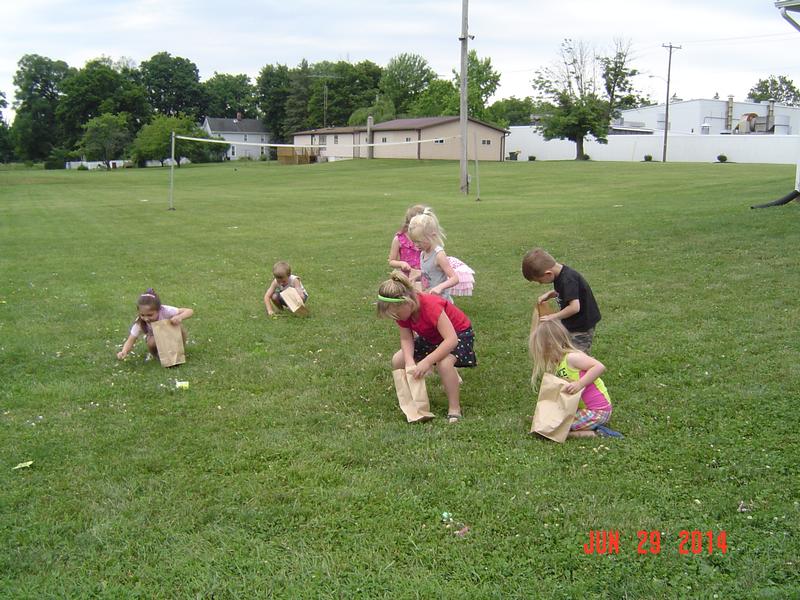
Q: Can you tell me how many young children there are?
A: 7